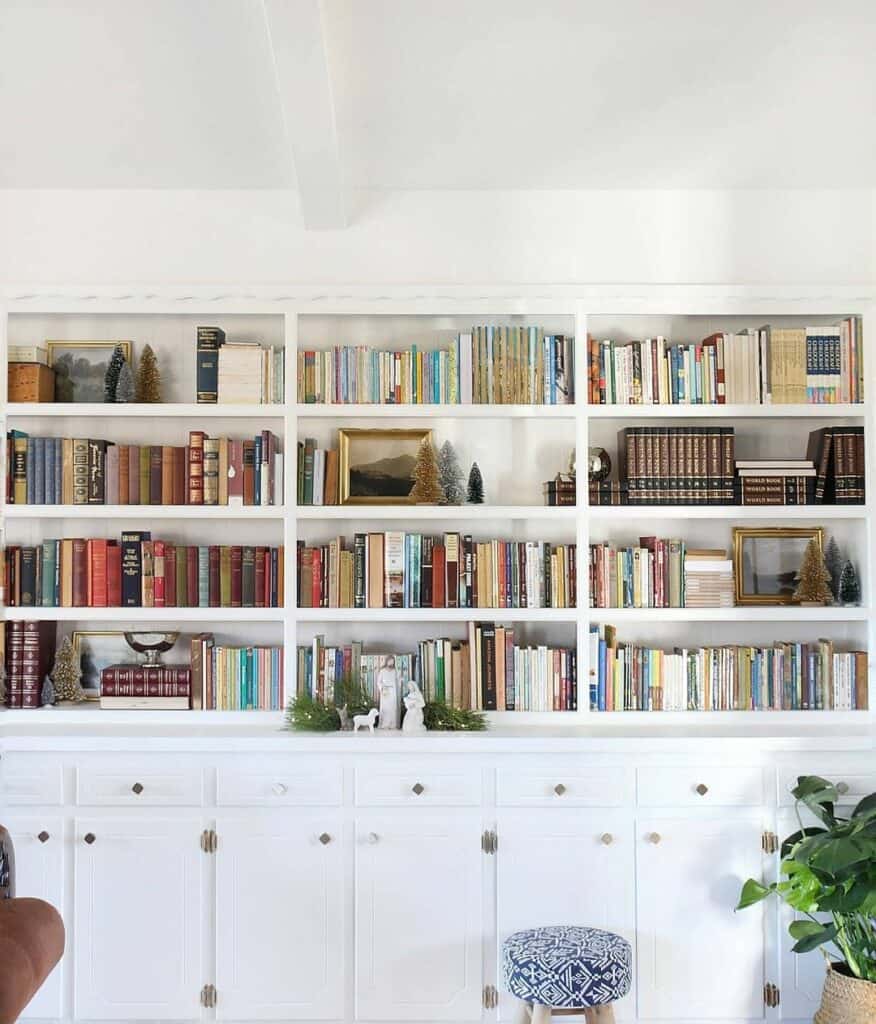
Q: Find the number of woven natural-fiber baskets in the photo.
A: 1